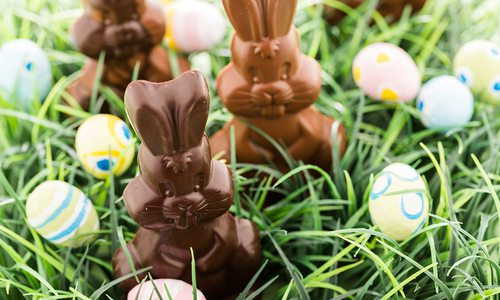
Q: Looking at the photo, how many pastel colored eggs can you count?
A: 9